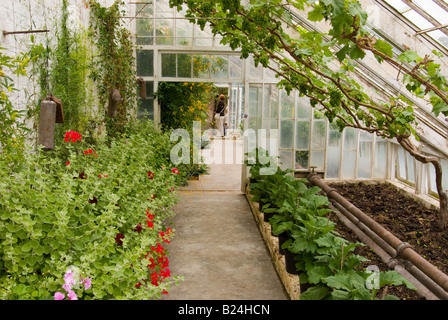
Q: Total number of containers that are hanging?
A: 3